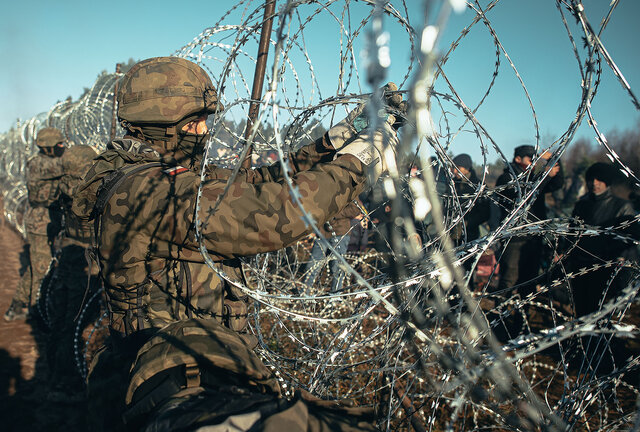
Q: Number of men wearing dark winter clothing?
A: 3